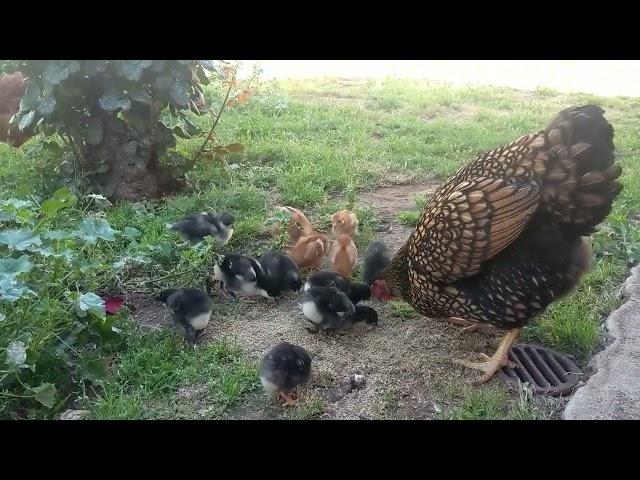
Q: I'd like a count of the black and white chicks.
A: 8